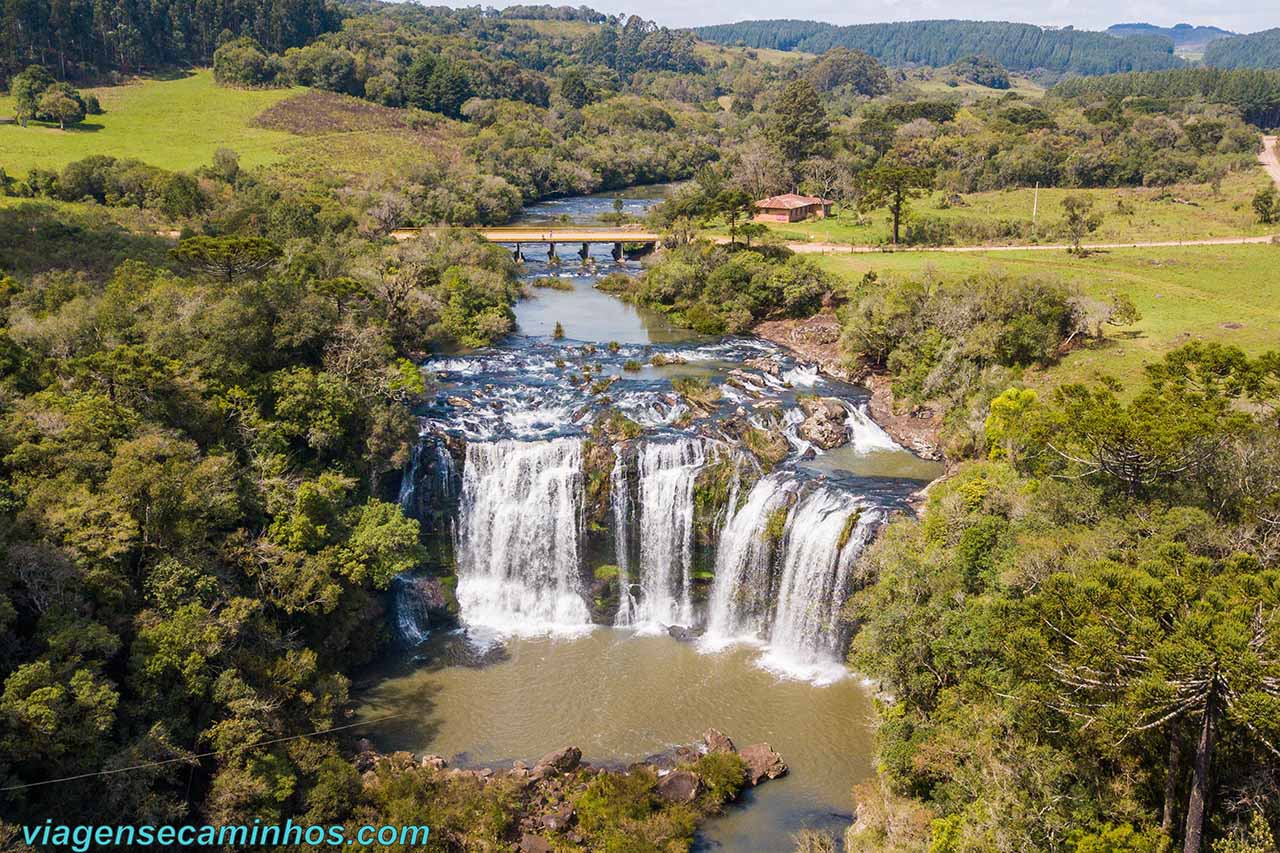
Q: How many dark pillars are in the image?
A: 4